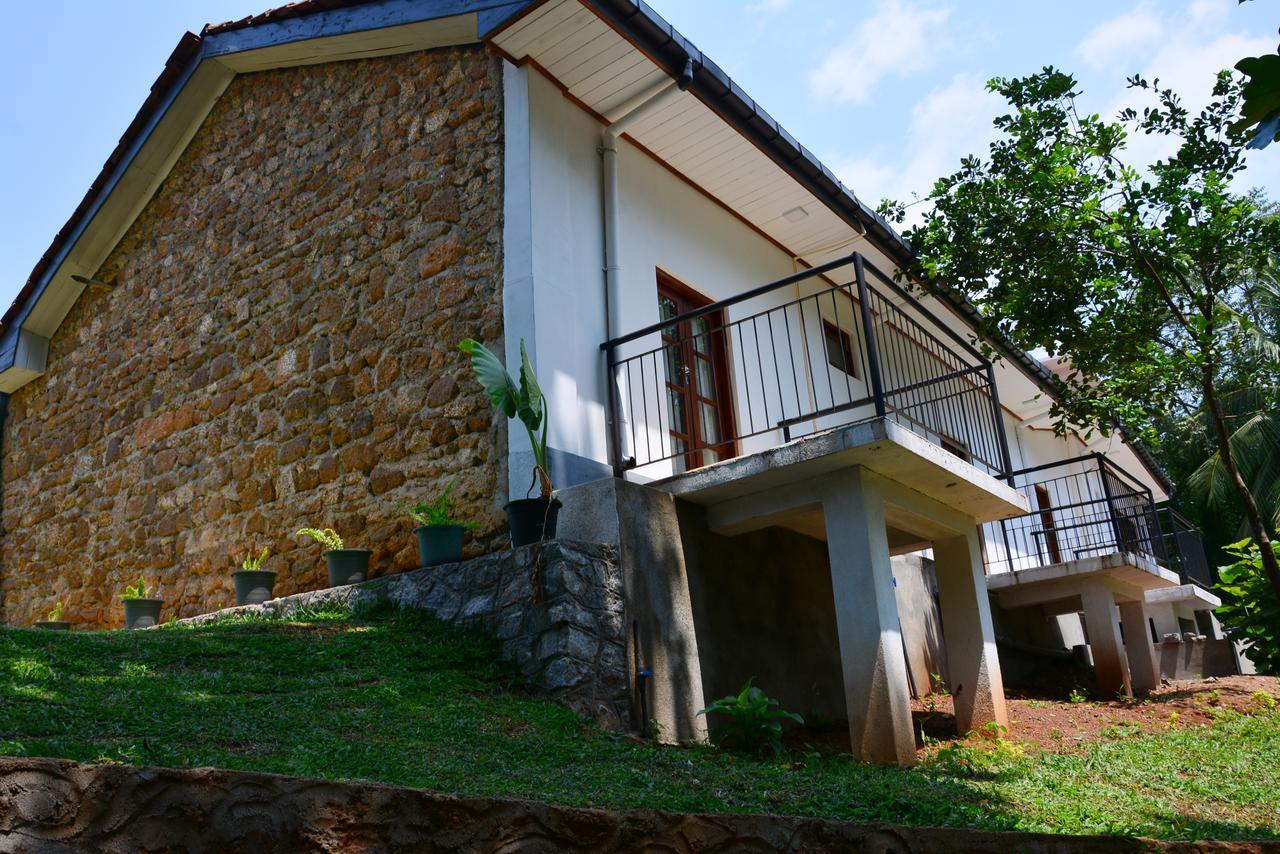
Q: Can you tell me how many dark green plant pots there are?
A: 5